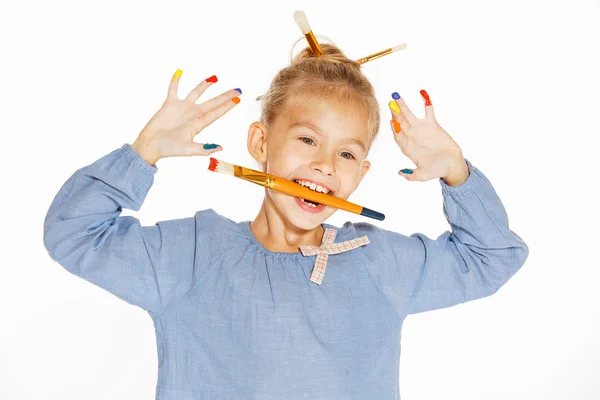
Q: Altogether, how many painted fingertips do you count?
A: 10